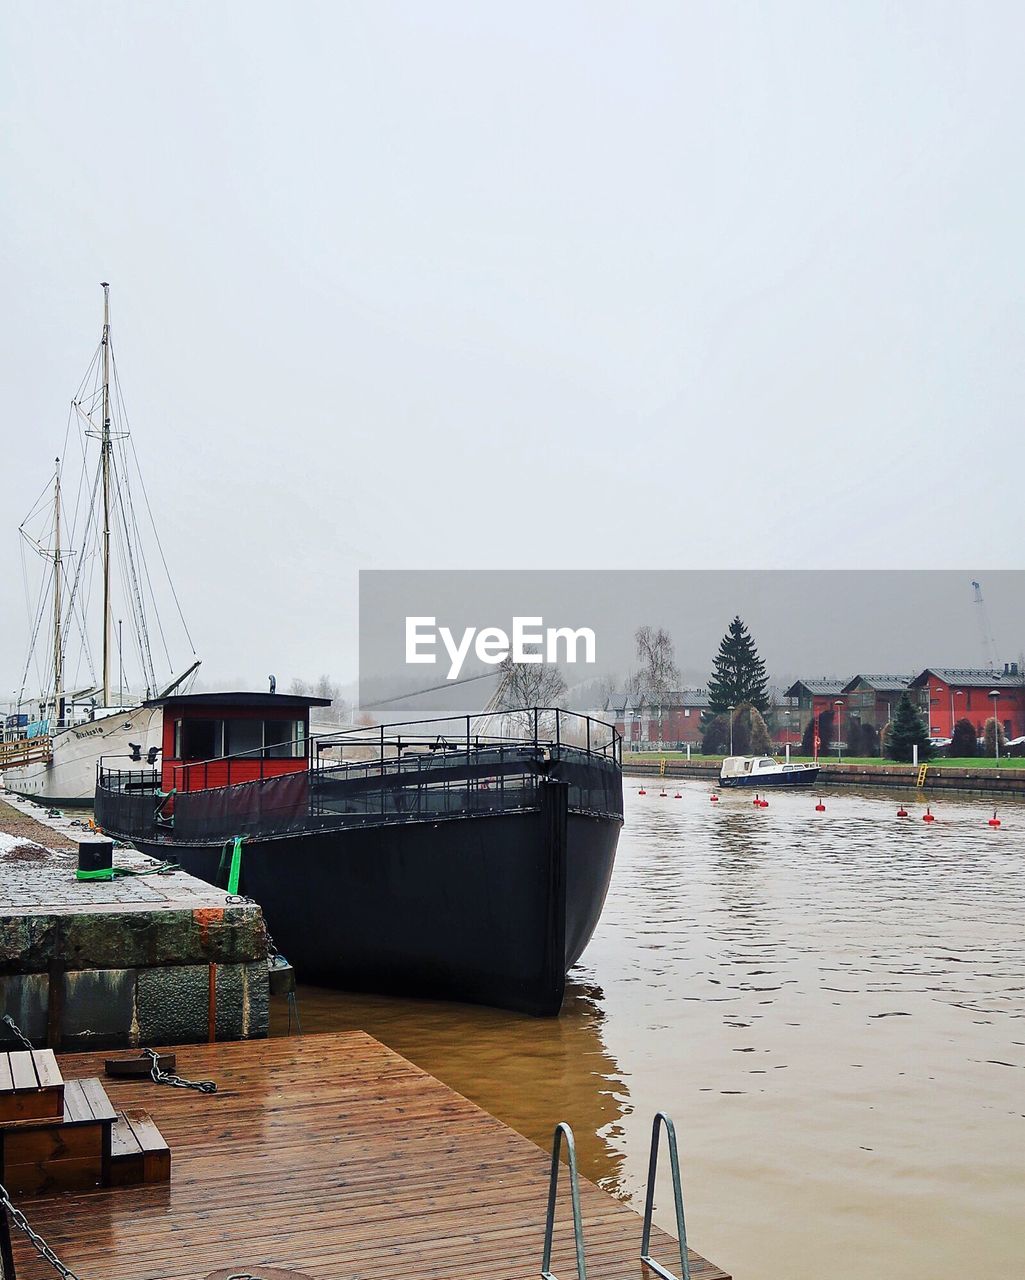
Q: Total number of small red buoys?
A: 10